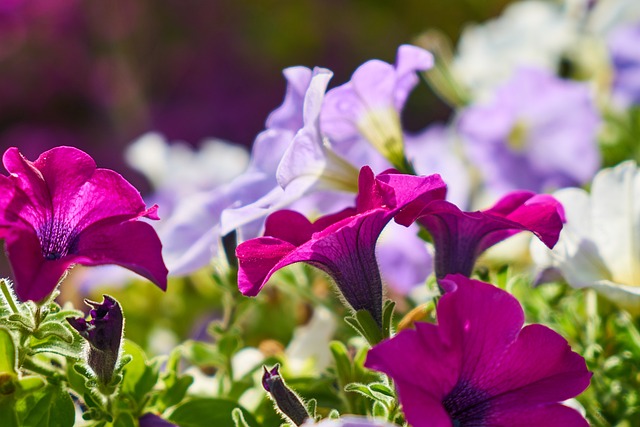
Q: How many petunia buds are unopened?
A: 2